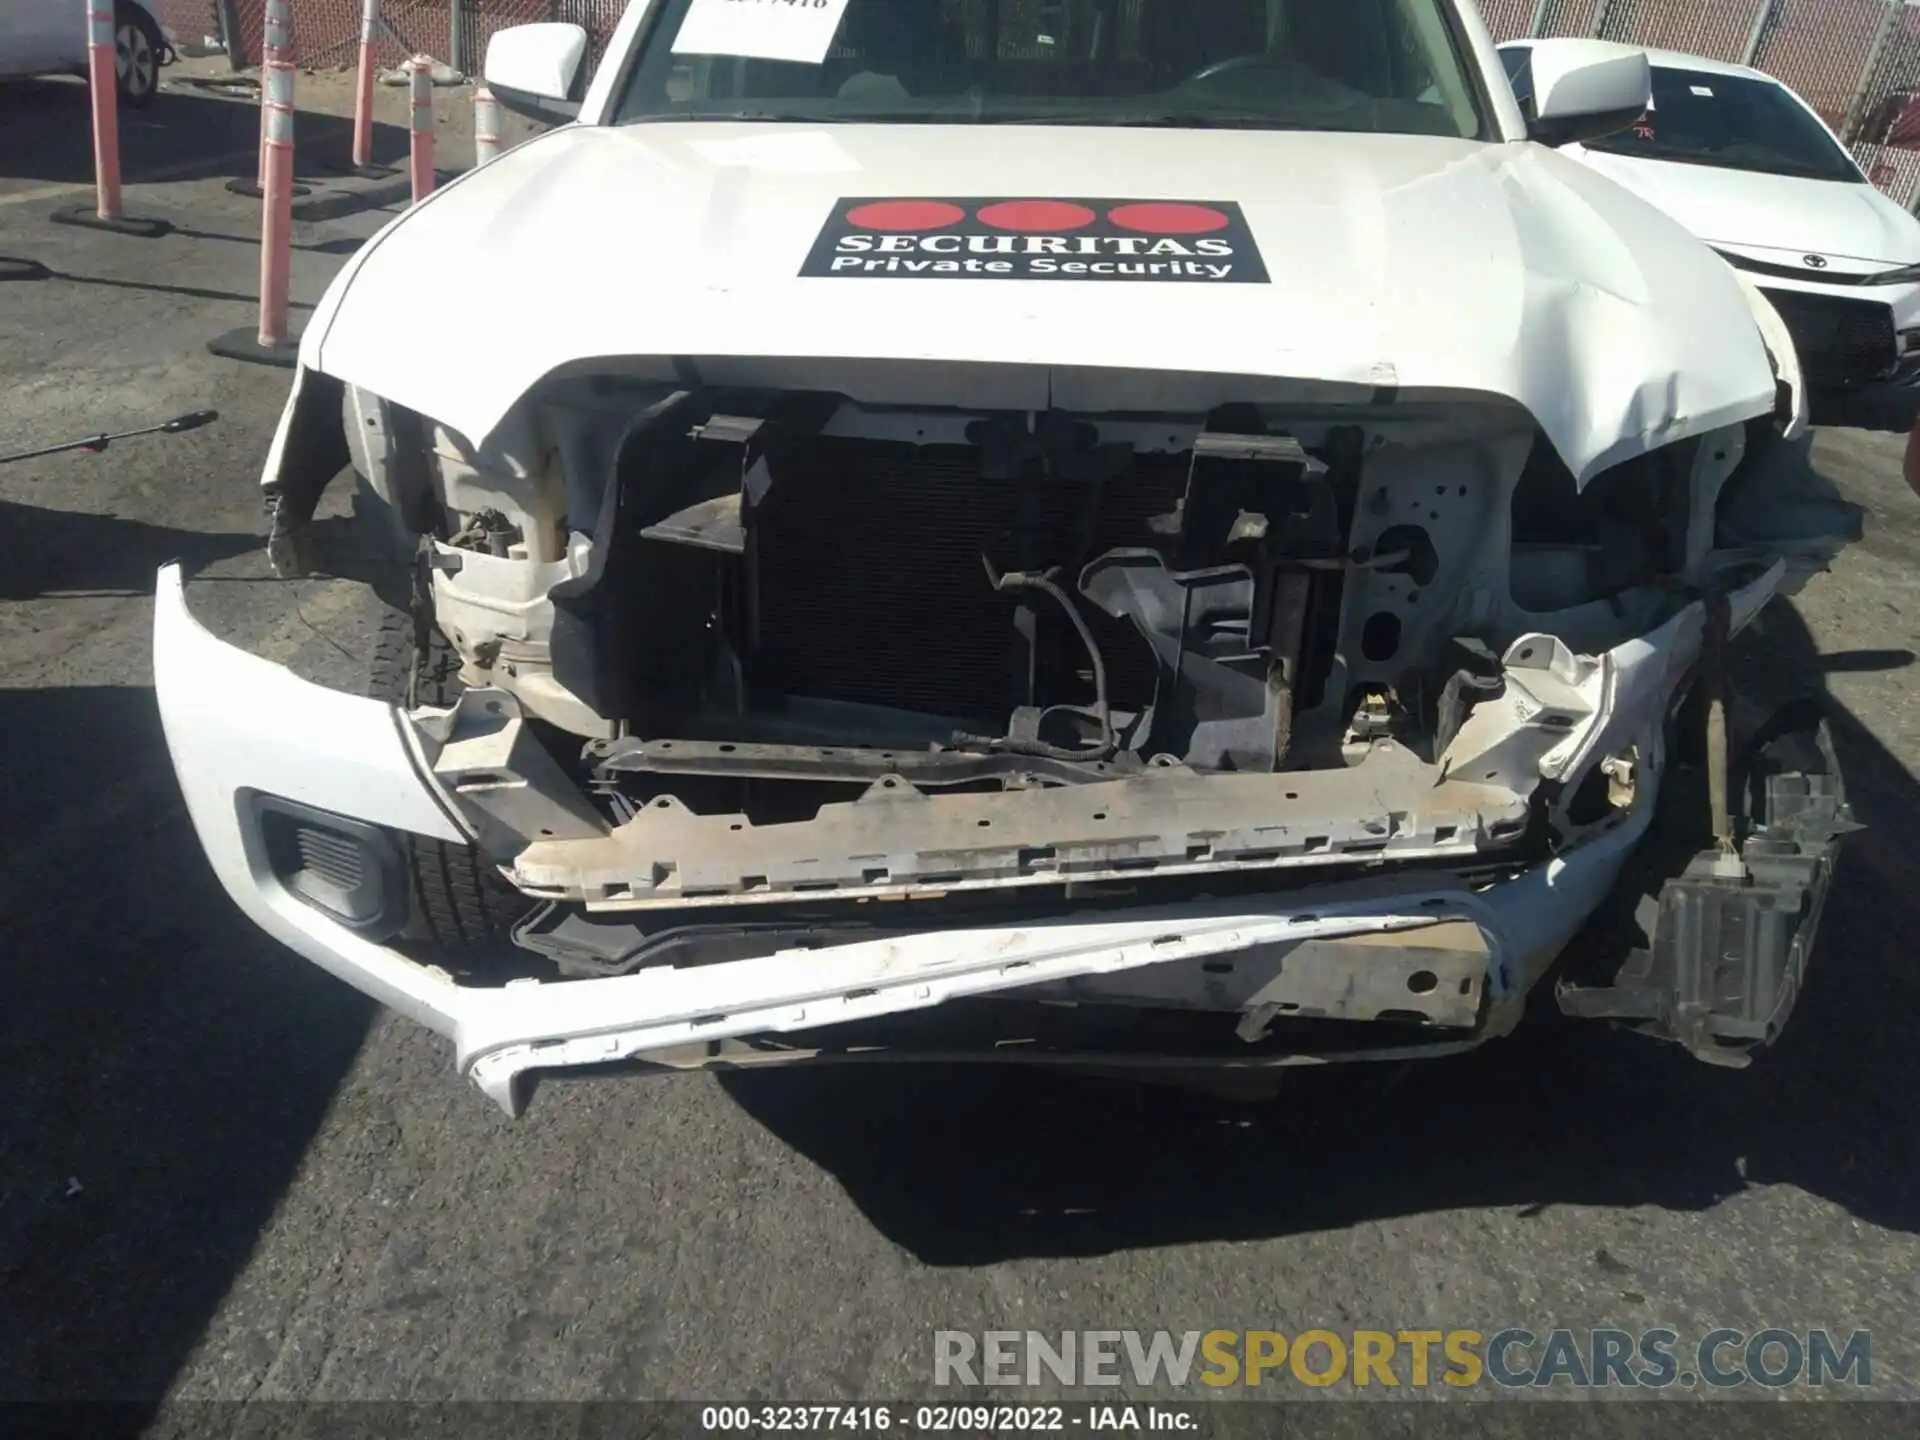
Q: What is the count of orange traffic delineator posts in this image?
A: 6